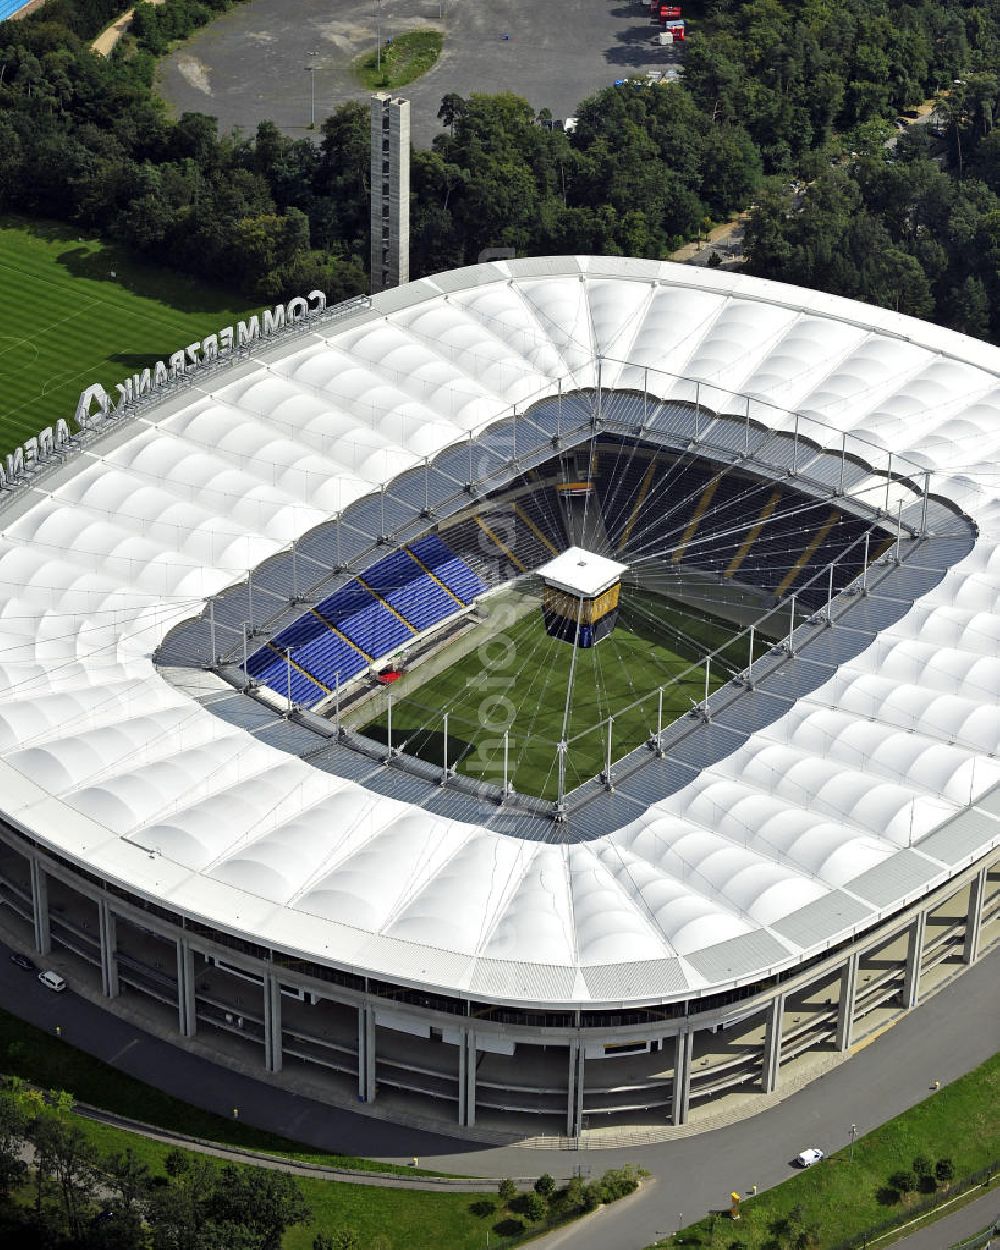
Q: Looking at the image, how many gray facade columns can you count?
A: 12